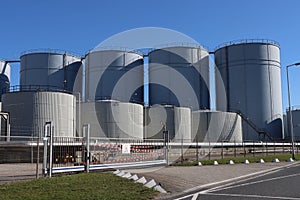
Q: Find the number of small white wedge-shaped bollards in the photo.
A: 14